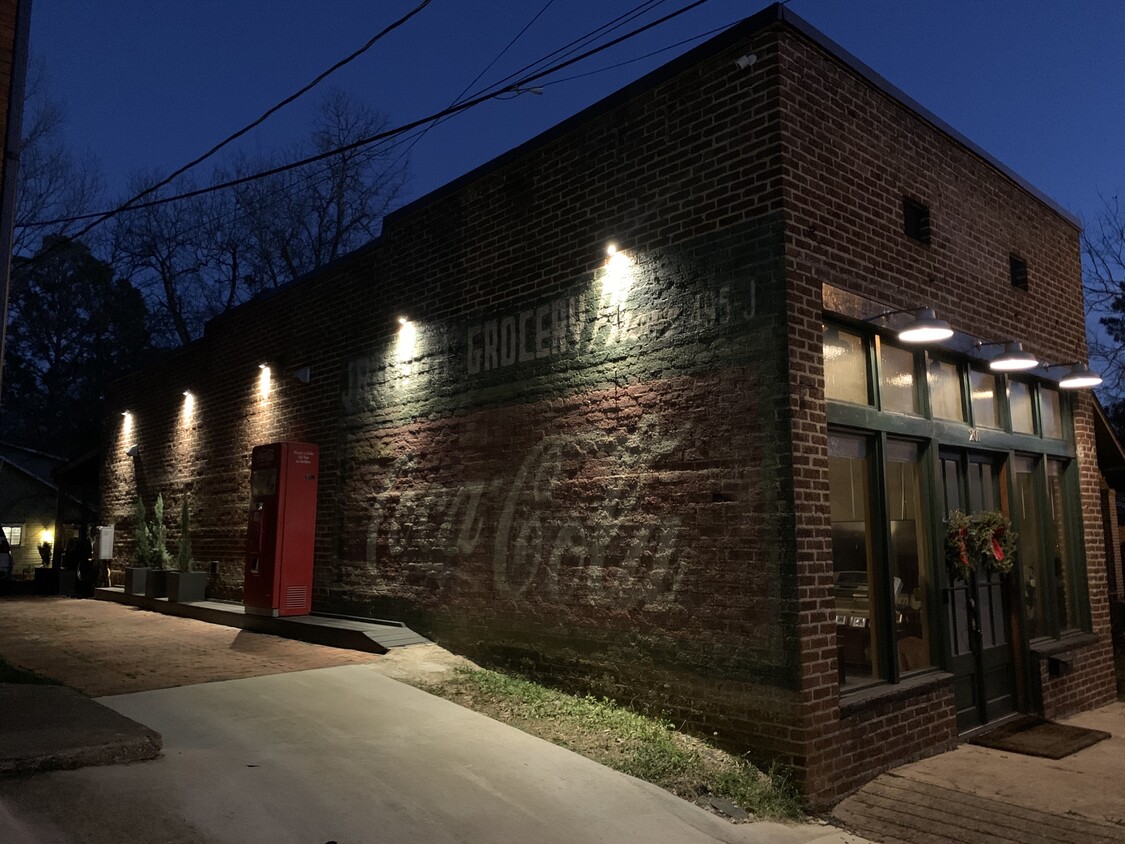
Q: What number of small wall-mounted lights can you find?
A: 5